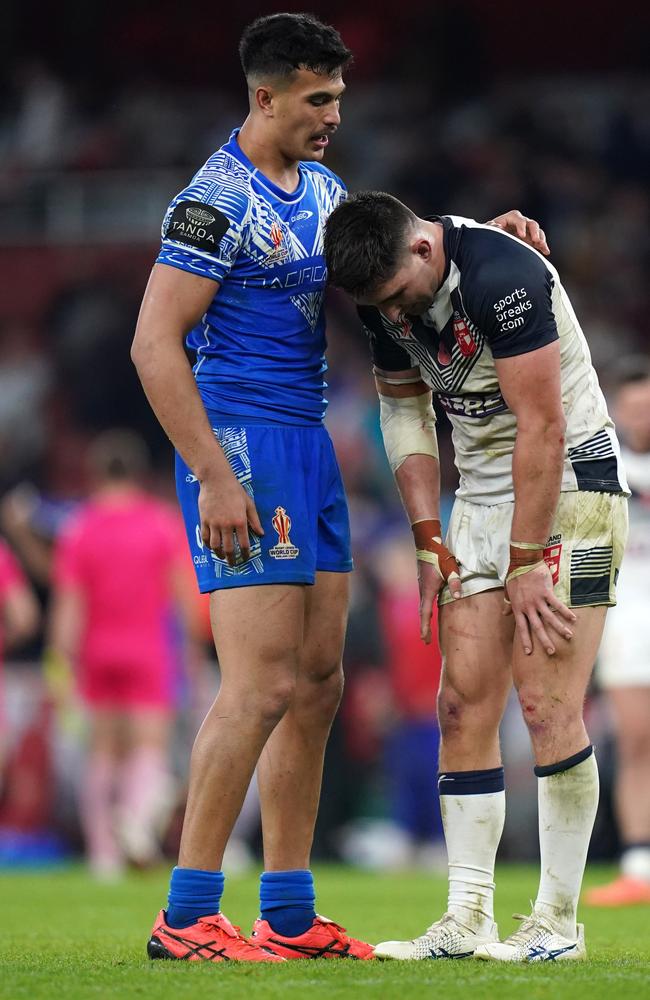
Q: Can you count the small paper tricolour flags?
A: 0